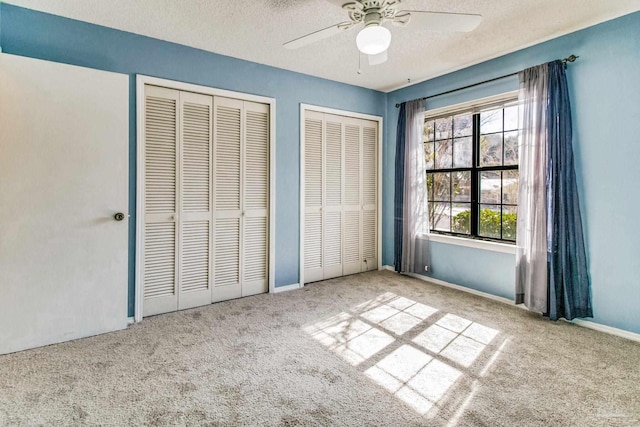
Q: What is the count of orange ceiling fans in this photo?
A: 0